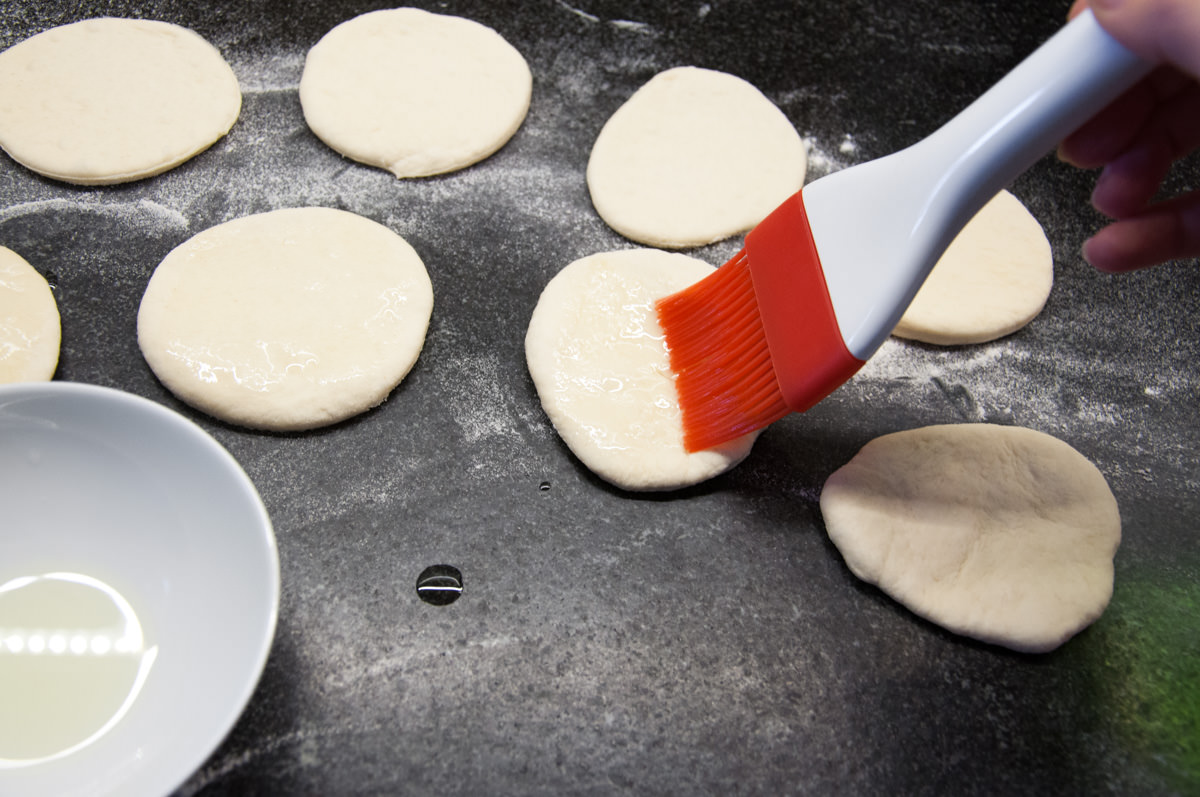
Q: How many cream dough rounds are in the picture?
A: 8